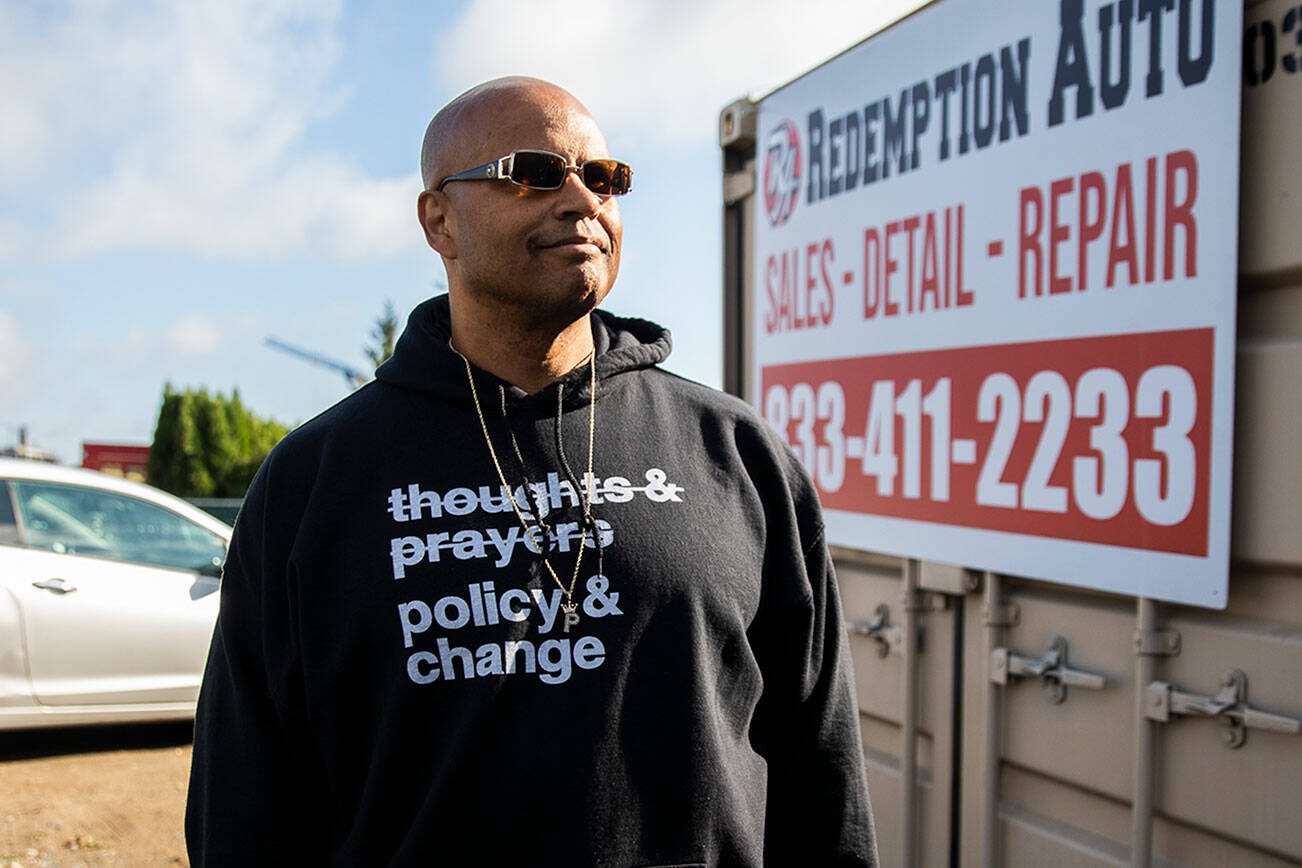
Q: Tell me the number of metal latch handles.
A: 3